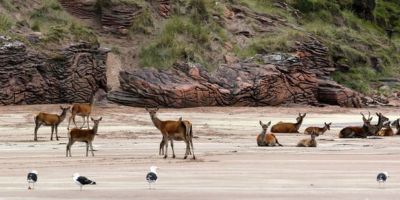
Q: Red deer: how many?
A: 13